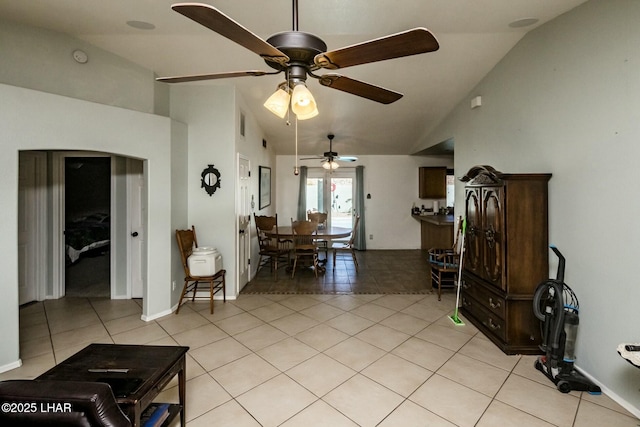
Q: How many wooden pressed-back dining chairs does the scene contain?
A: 6